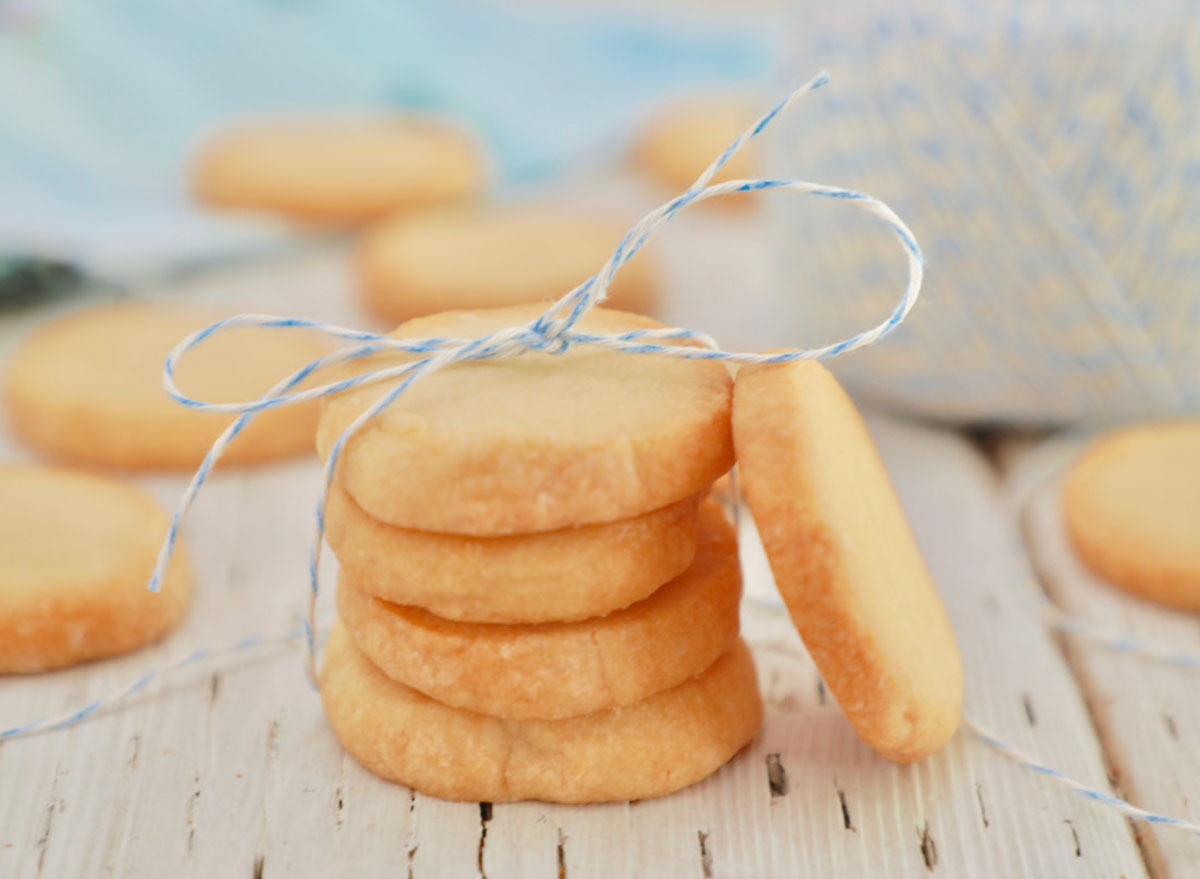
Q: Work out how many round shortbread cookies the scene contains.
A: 11